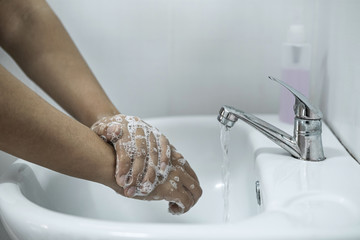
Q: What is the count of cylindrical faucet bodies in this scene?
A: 1